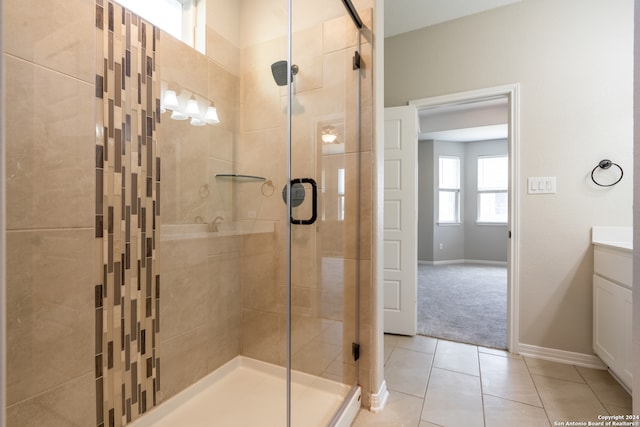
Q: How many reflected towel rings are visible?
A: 2